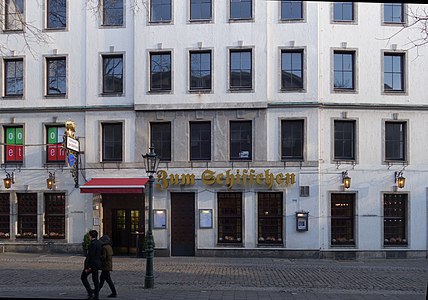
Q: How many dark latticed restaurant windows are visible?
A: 7